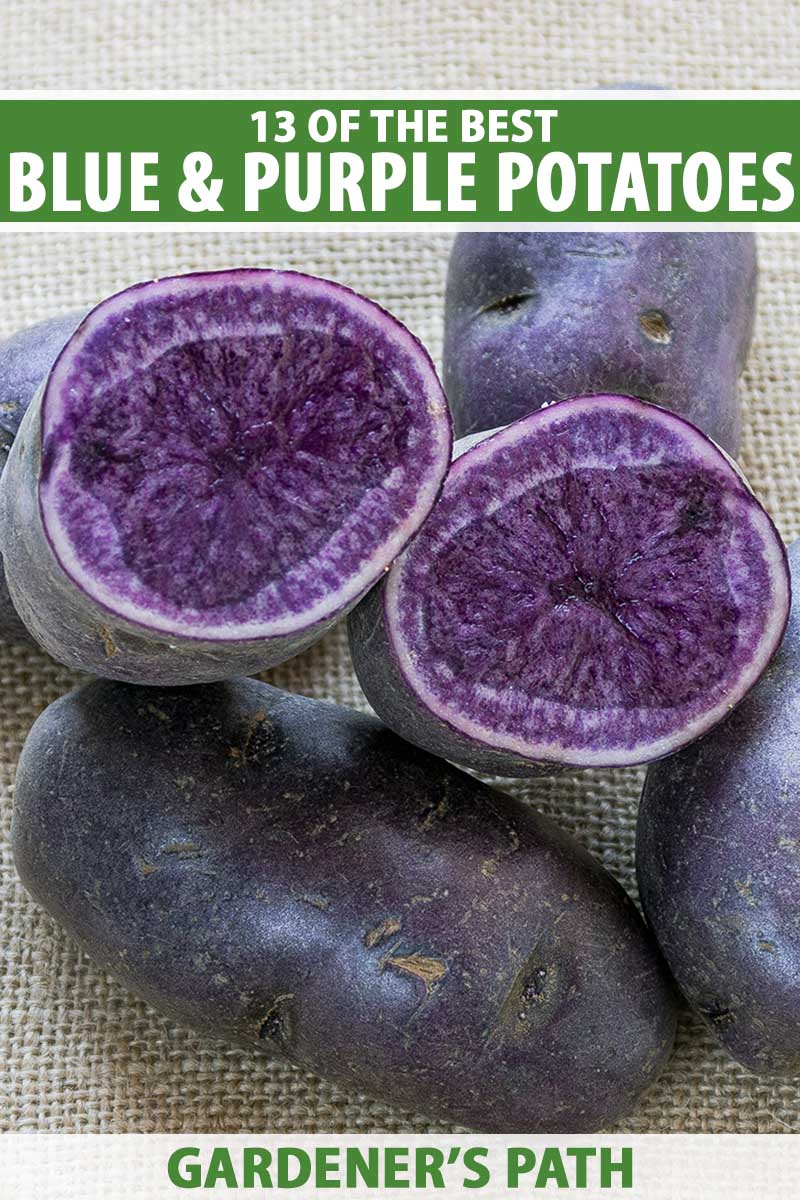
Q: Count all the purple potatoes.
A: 6